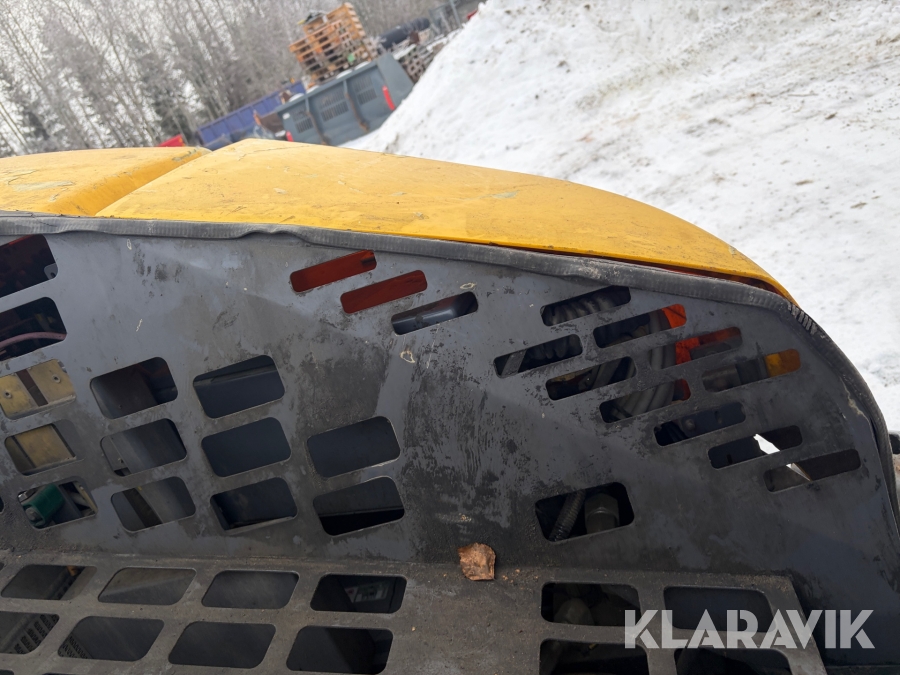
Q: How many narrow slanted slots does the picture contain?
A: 13